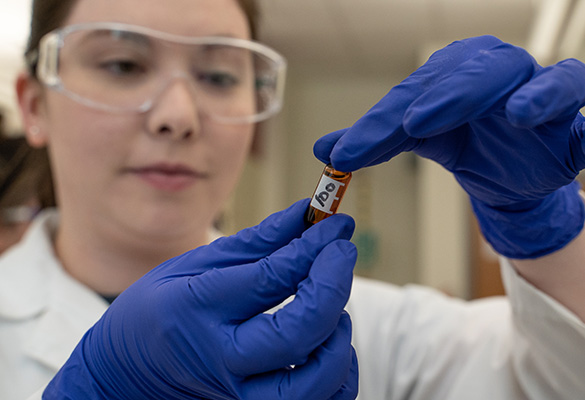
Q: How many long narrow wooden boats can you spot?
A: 0